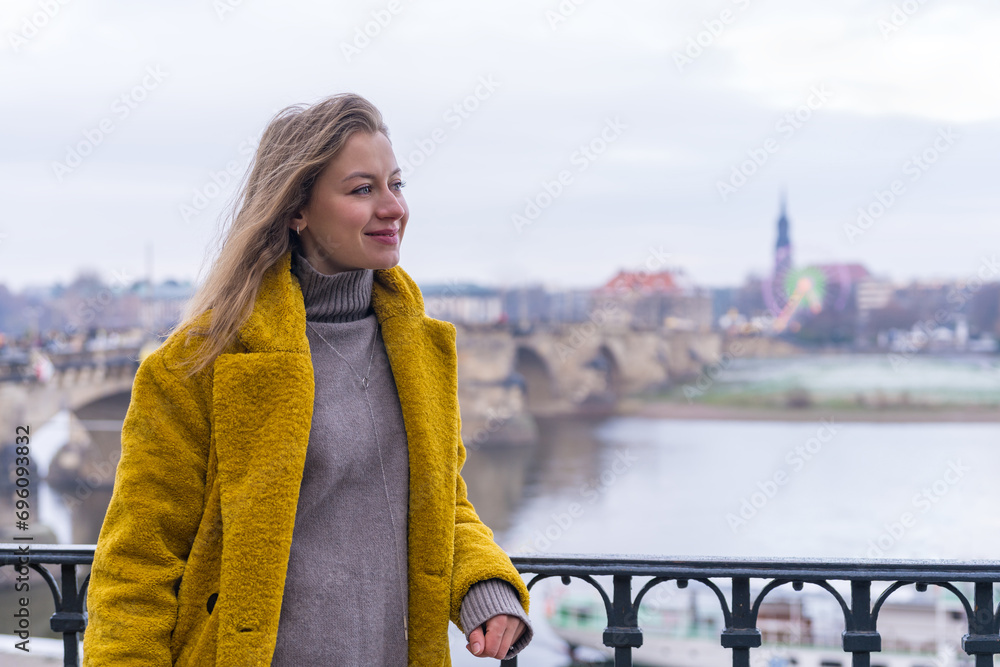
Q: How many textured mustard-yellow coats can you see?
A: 1